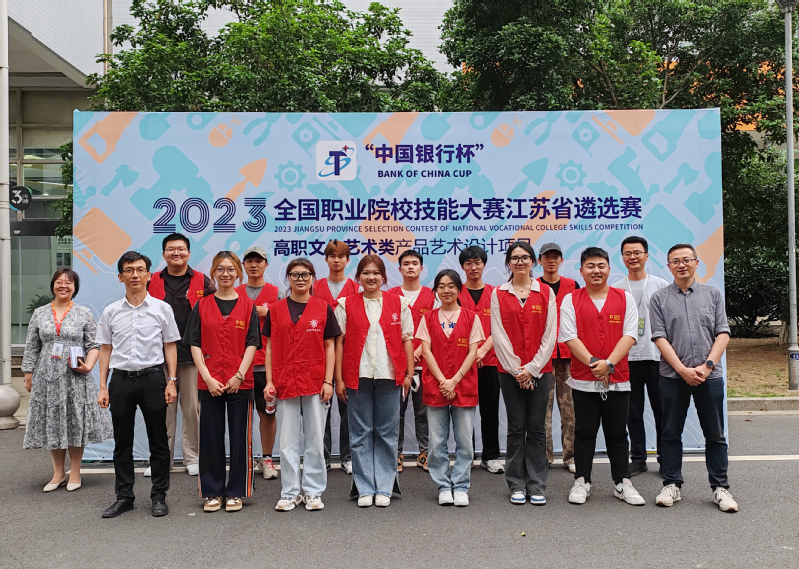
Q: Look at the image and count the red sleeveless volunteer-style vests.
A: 12